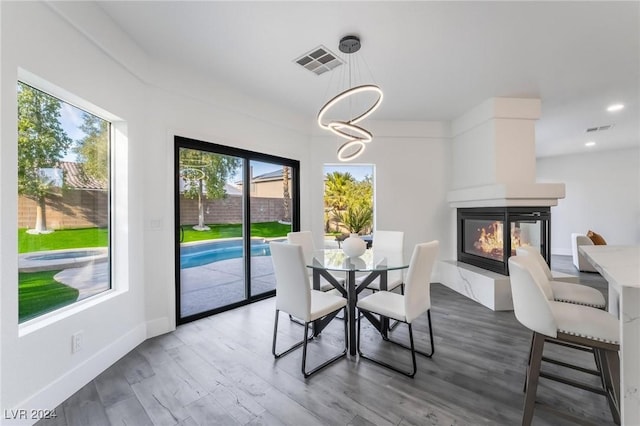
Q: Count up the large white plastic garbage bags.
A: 0